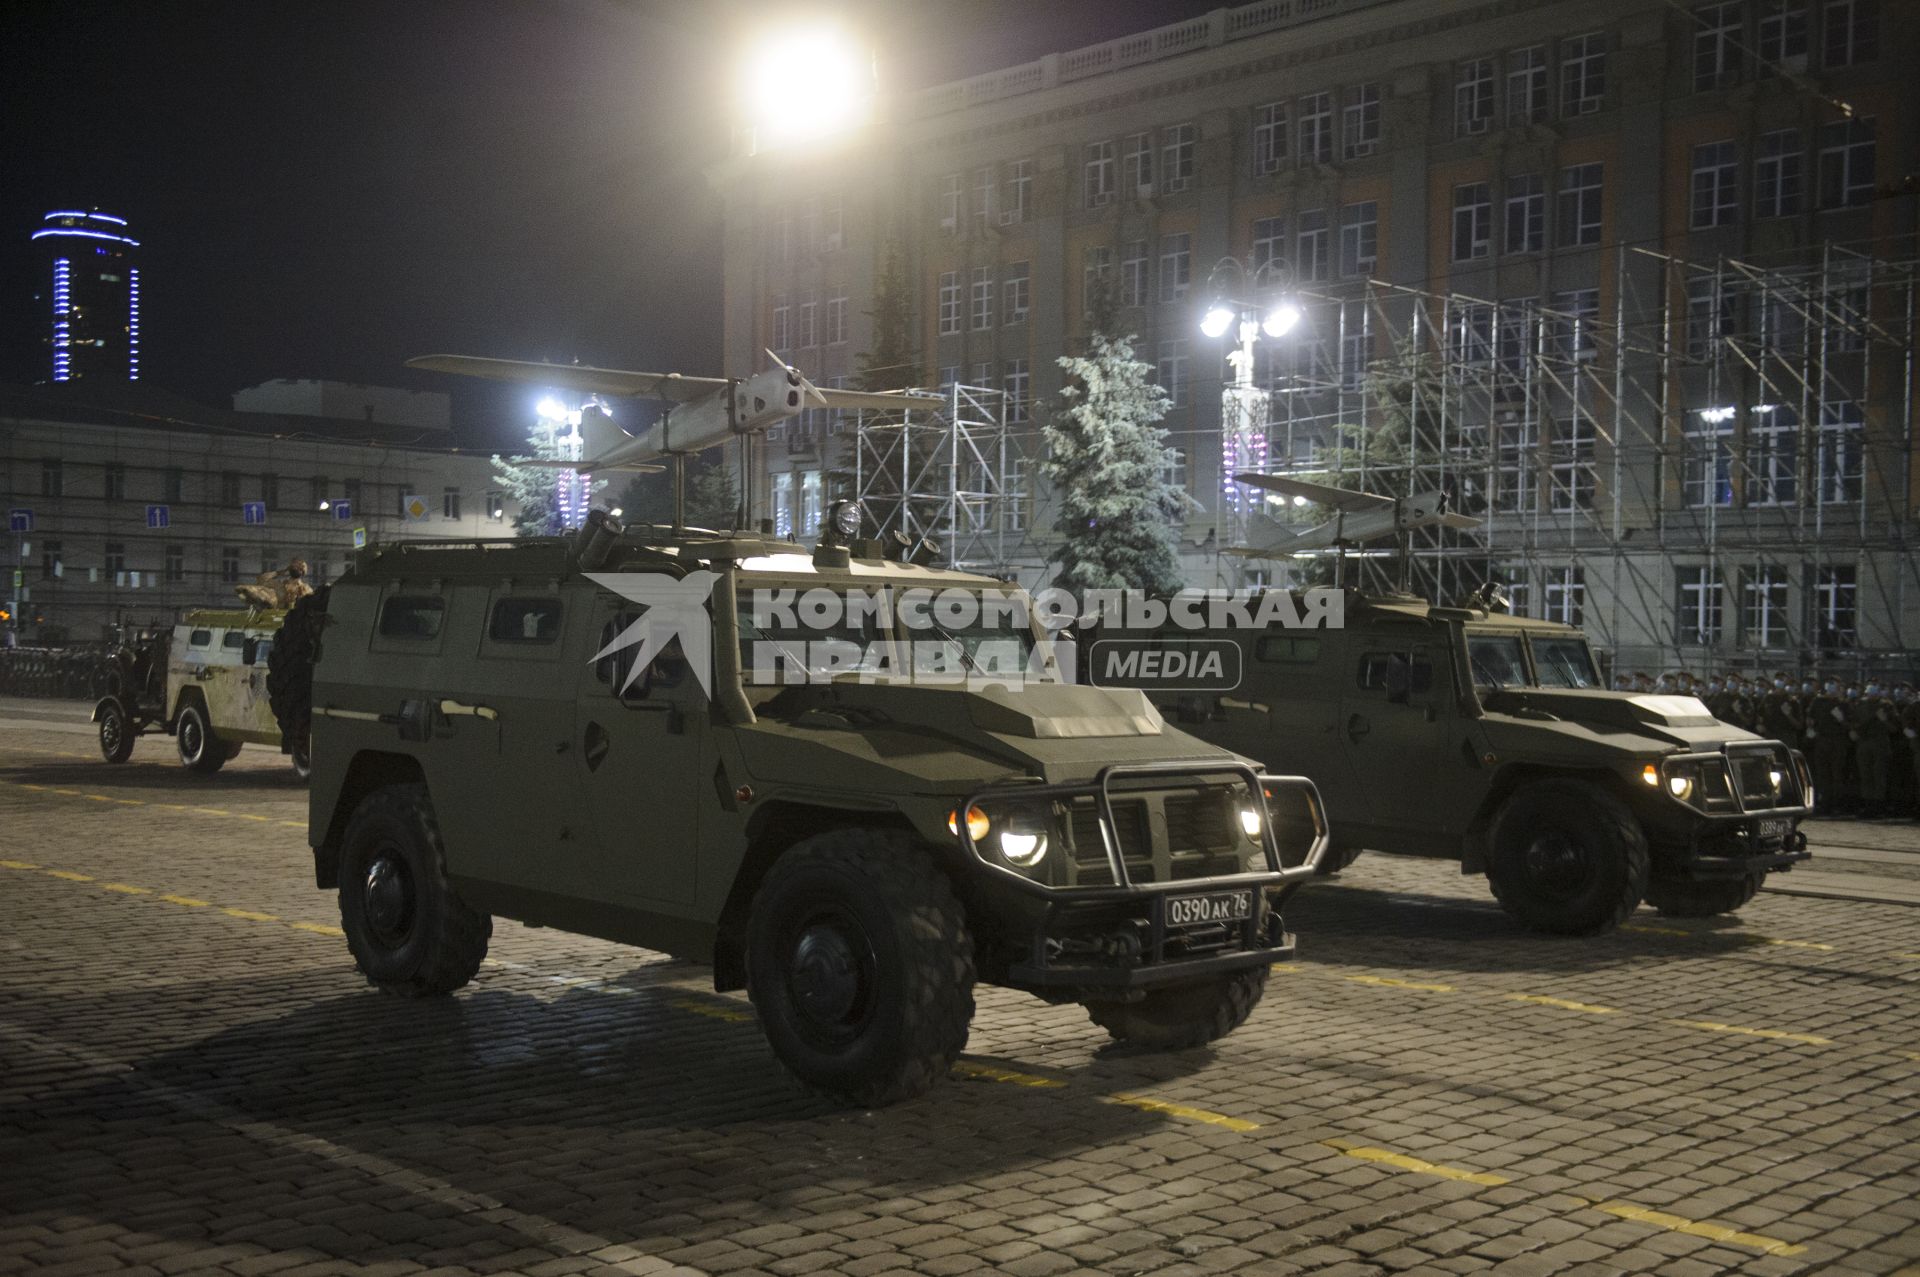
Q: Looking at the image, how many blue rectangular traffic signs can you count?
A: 4